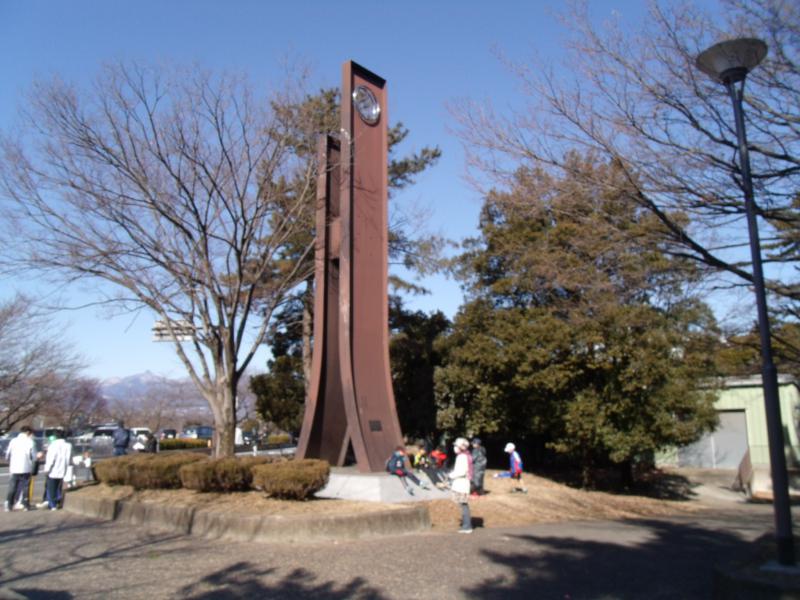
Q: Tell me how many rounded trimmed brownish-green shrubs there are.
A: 3